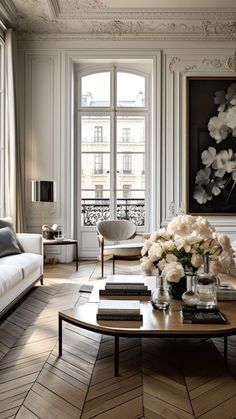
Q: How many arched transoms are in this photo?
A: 1